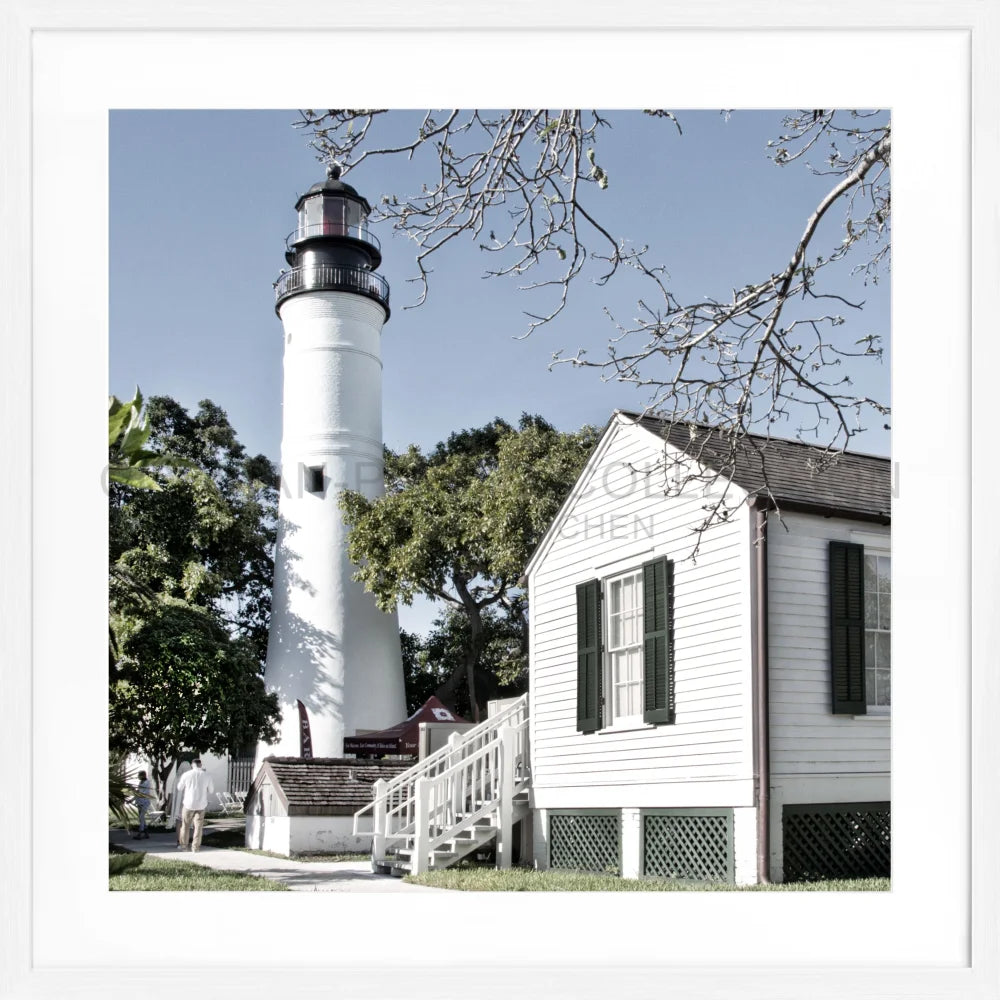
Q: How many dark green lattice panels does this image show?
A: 3